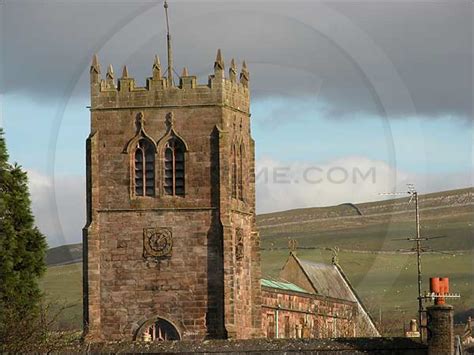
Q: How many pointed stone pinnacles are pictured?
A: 8